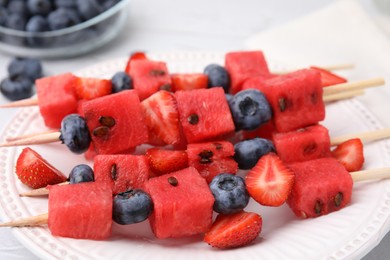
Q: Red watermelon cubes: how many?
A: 12